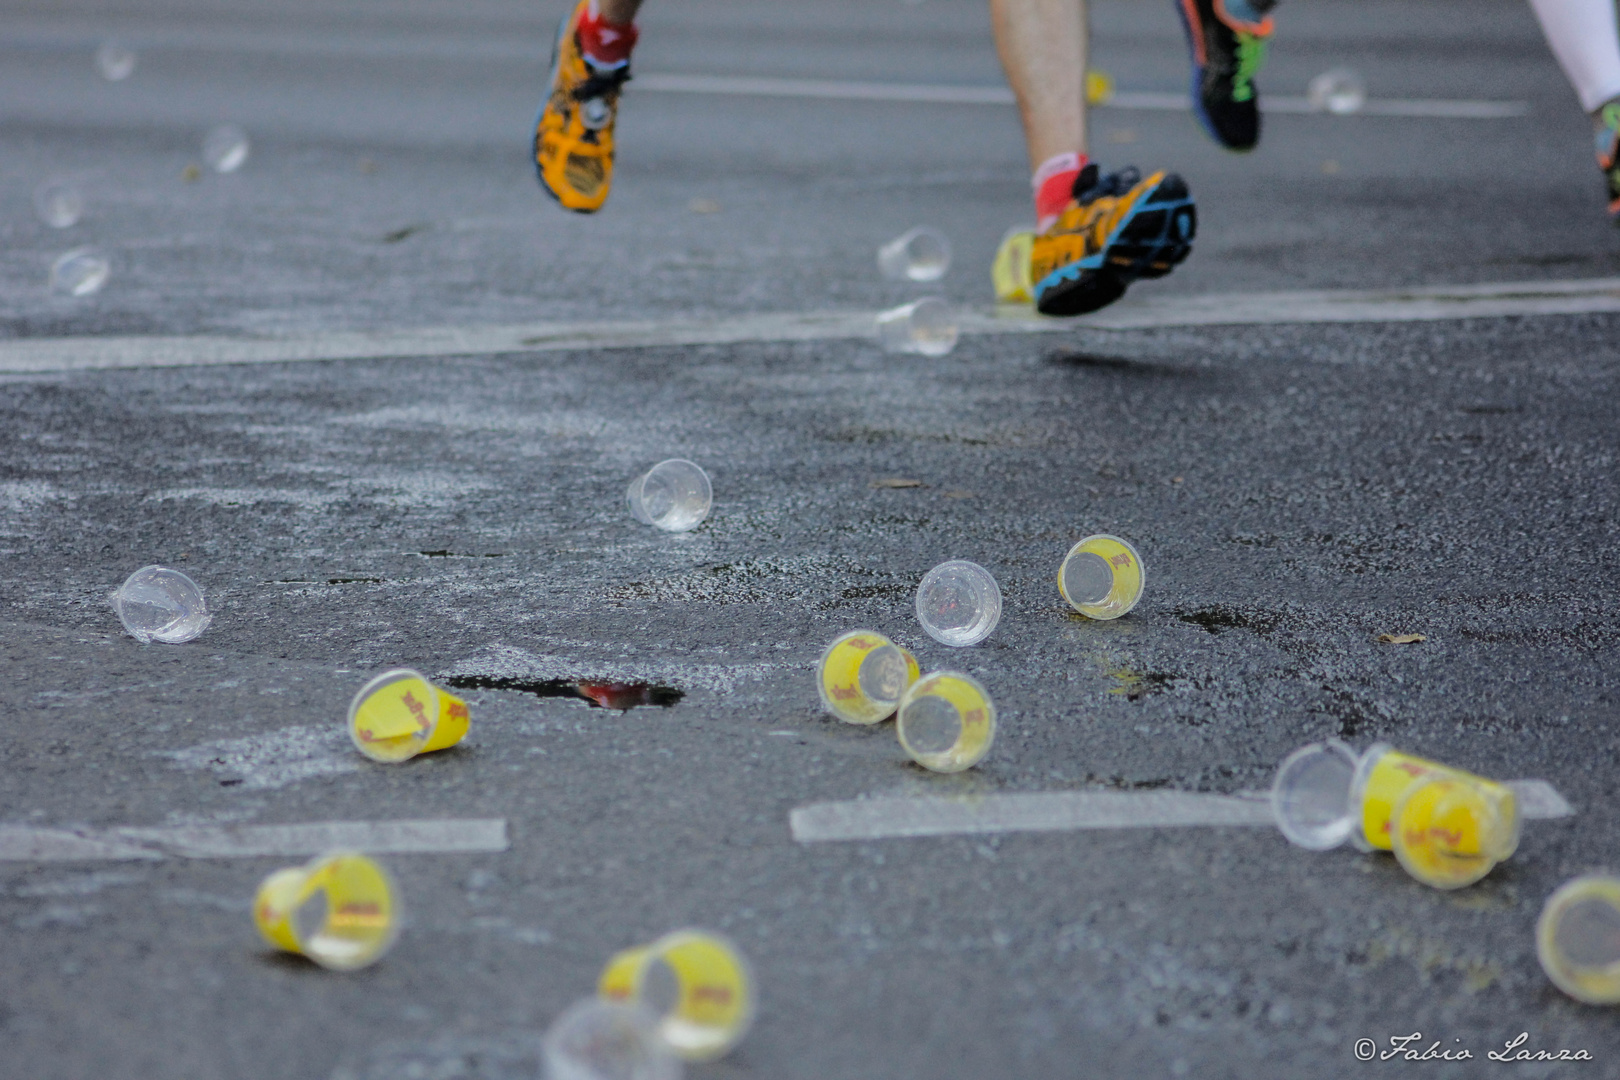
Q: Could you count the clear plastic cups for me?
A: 12